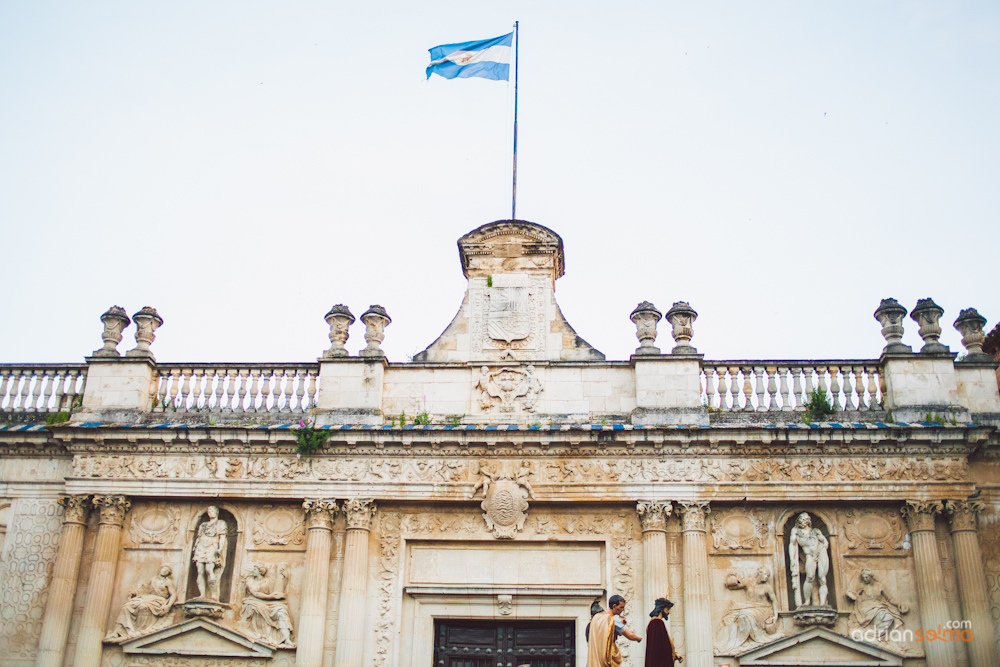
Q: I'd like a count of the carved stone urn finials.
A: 9